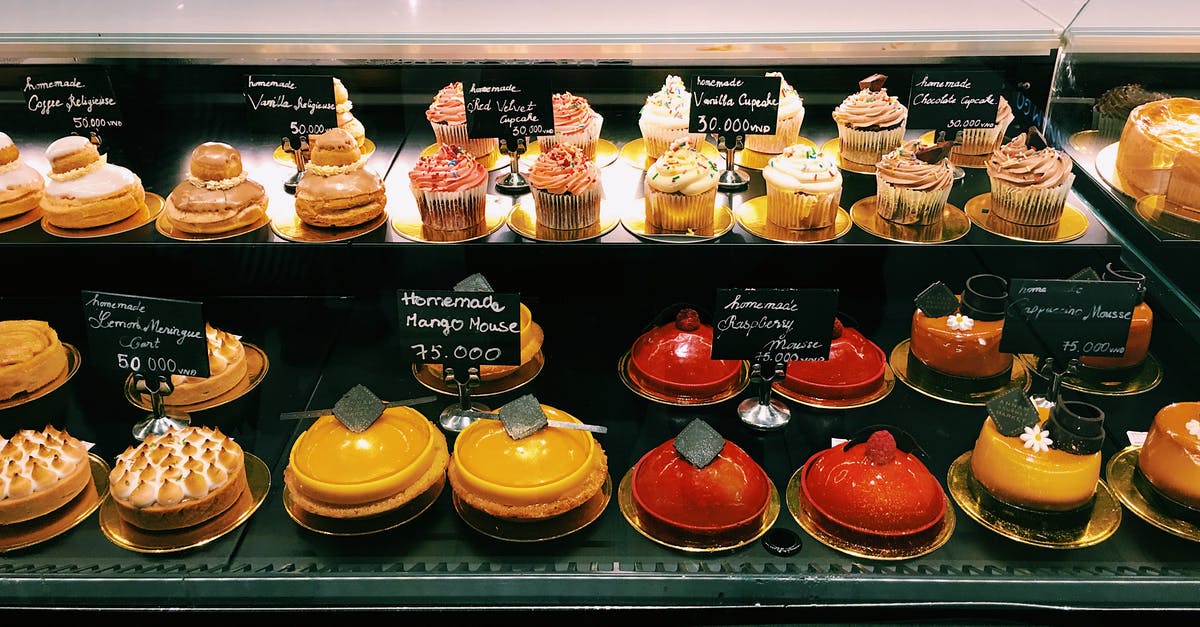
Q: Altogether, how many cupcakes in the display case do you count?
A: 12